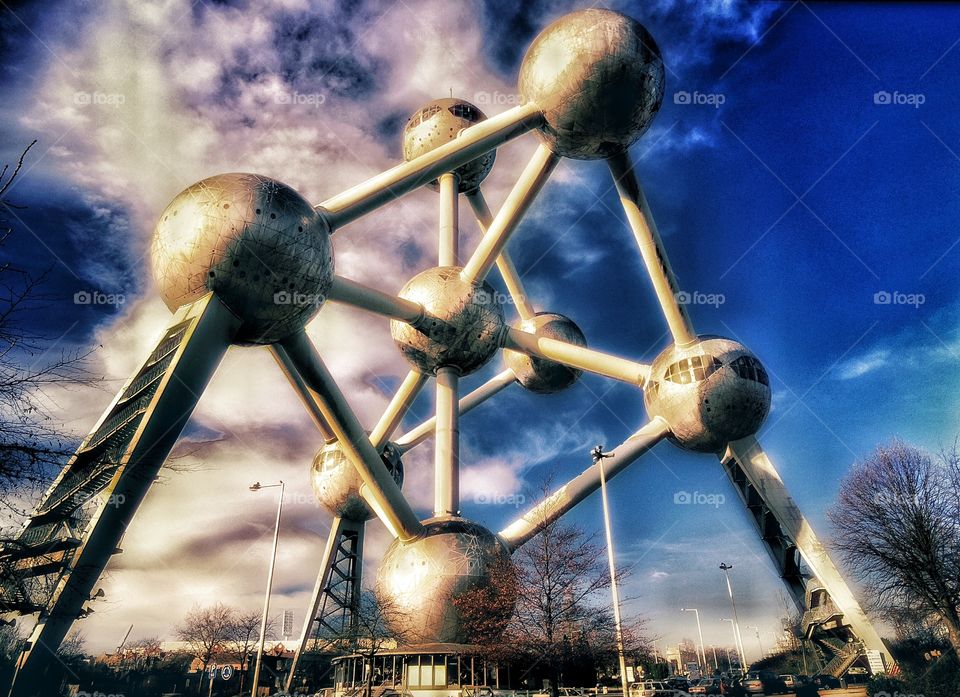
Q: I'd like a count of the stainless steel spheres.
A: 8